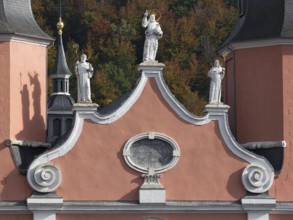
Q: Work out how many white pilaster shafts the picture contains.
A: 2